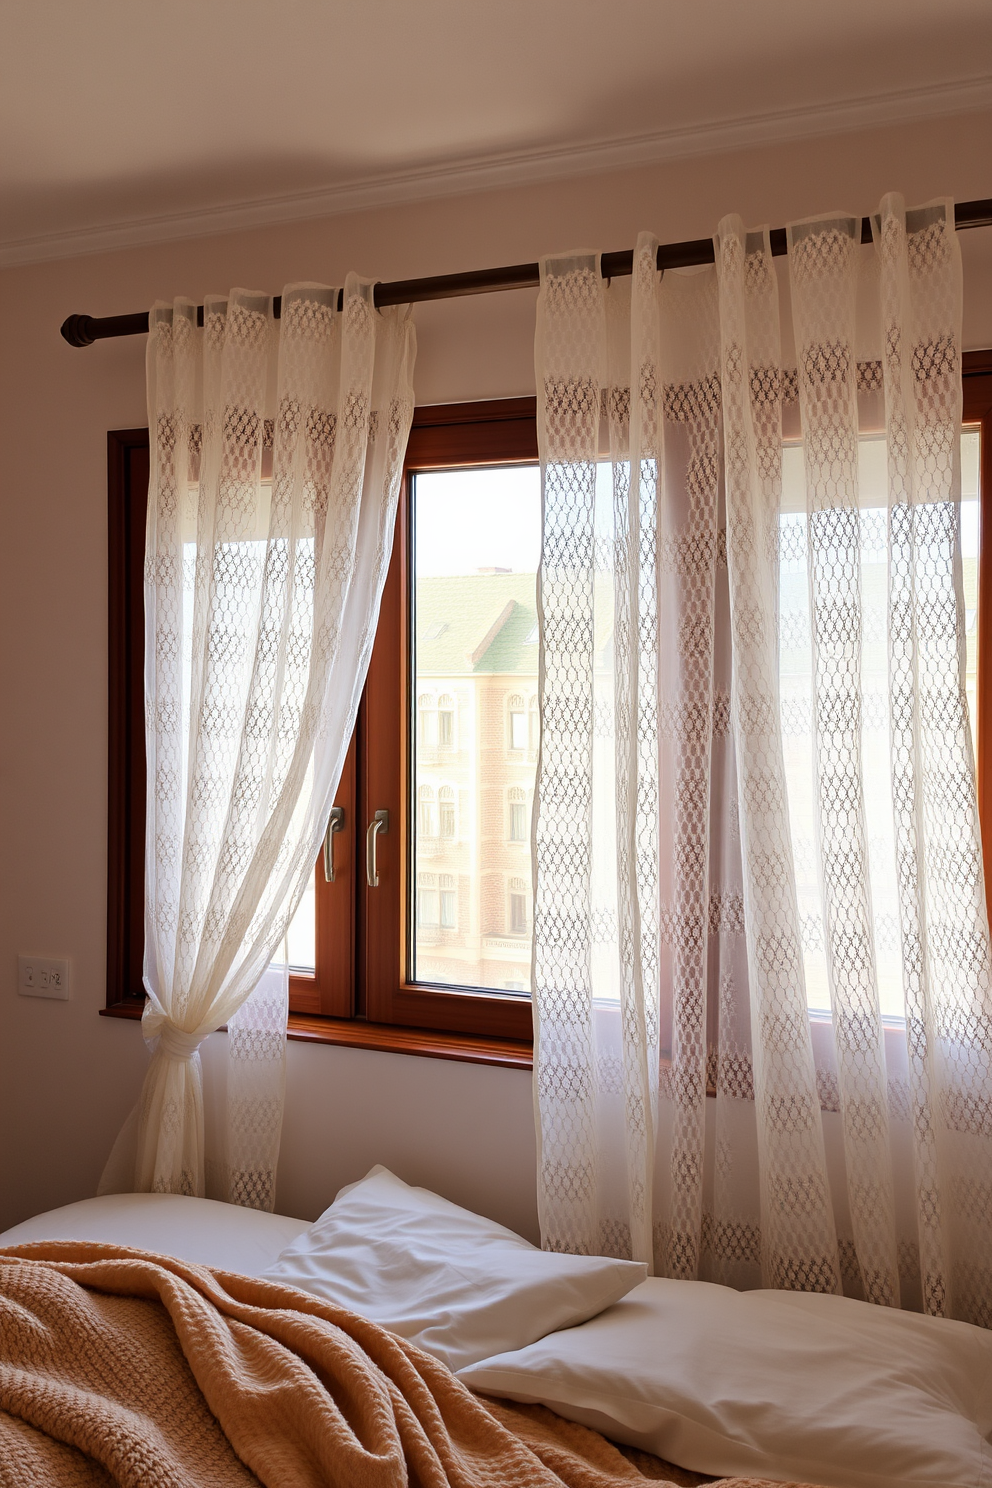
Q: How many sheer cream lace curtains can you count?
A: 2